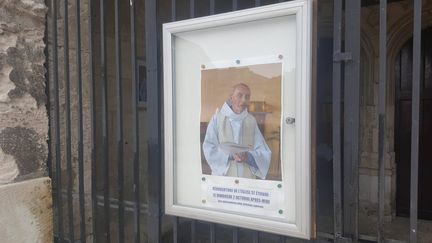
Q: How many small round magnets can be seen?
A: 8